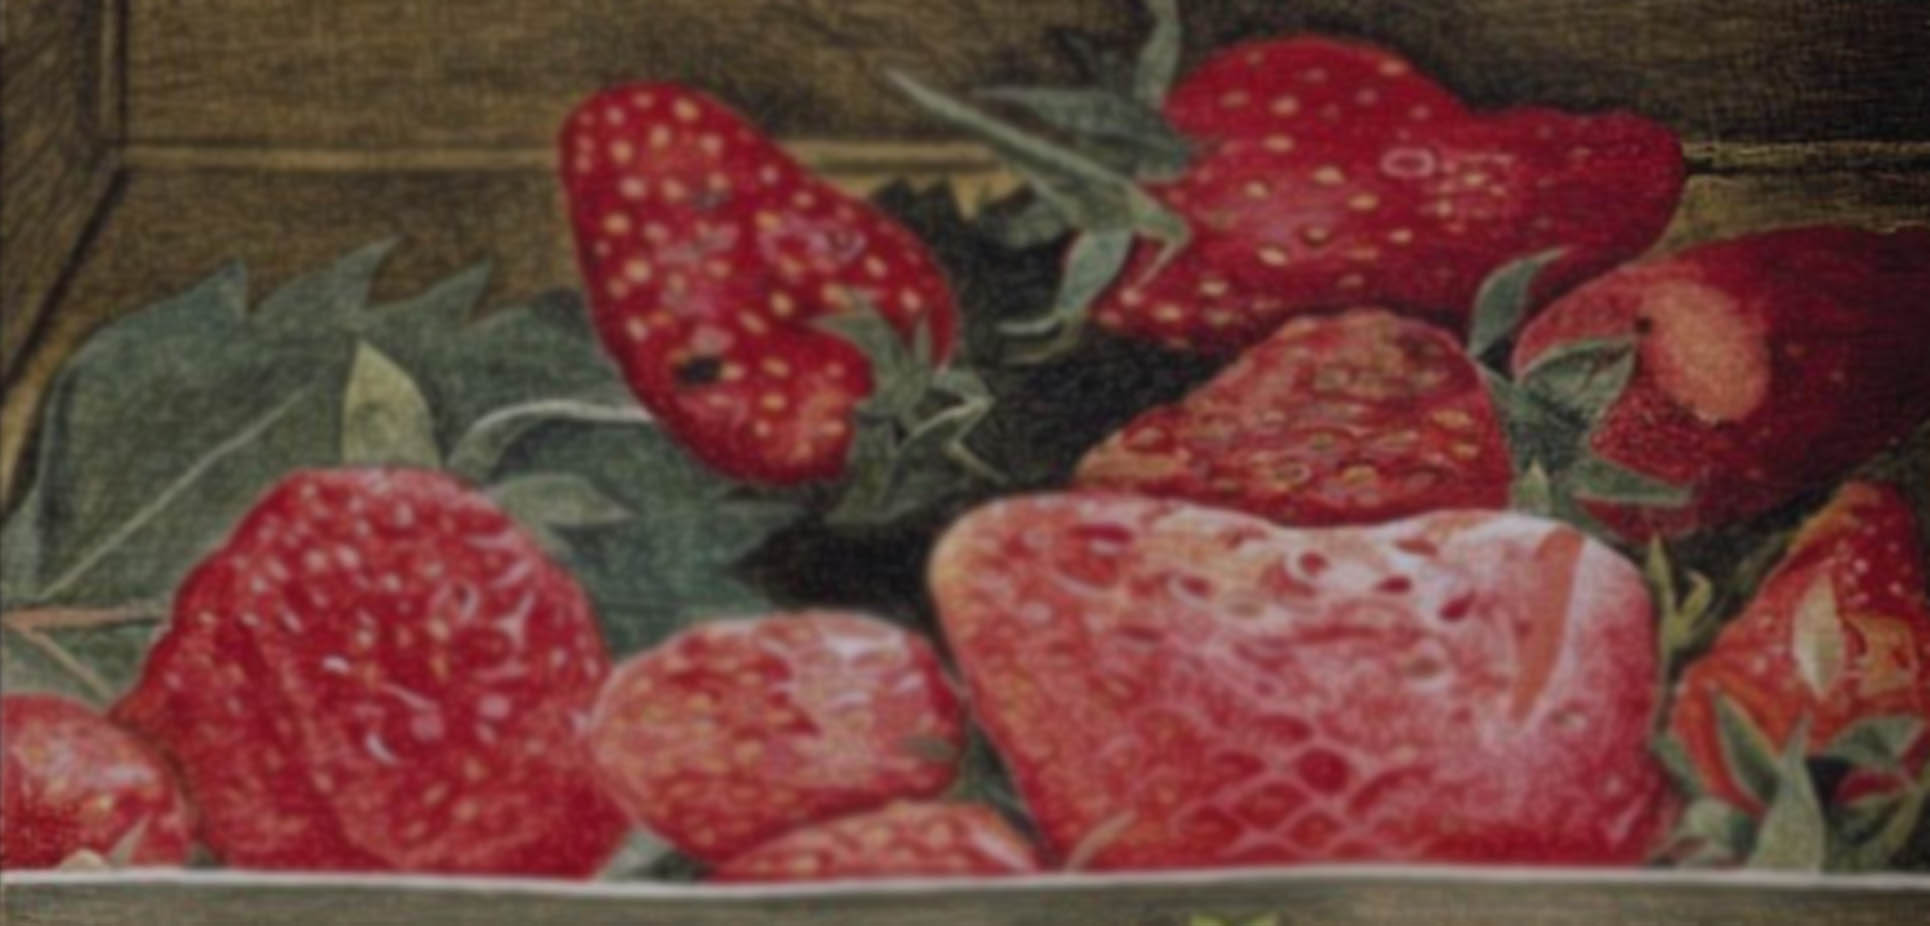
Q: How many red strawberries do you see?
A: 10